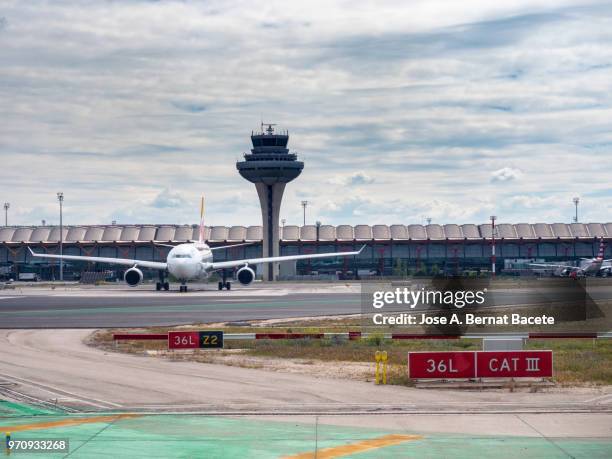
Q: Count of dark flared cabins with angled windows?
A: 1